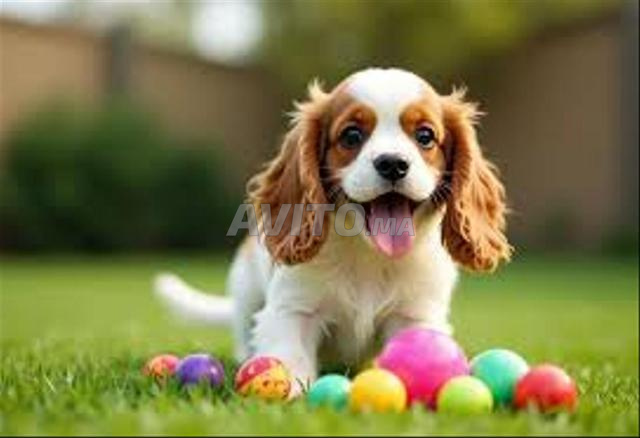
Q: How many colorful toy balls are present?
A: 9